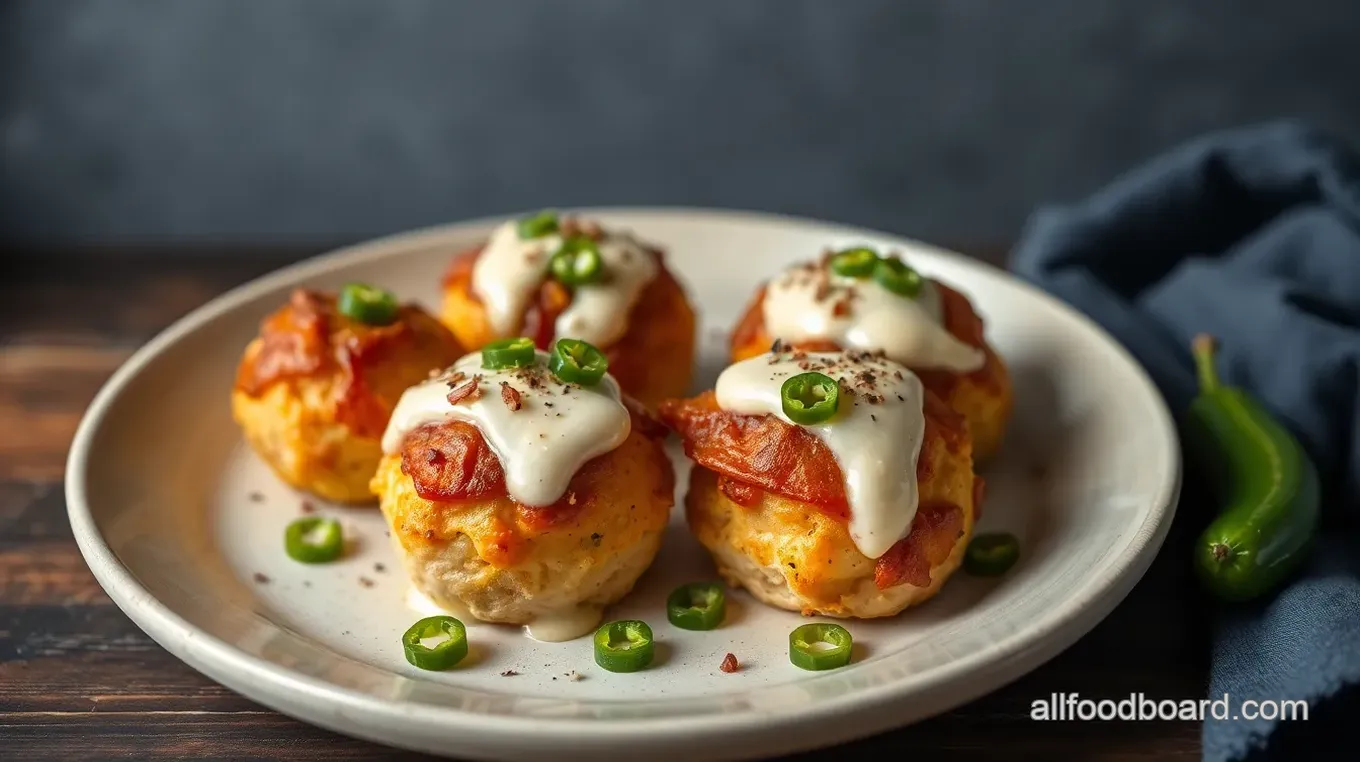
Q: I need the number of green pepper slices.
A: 14